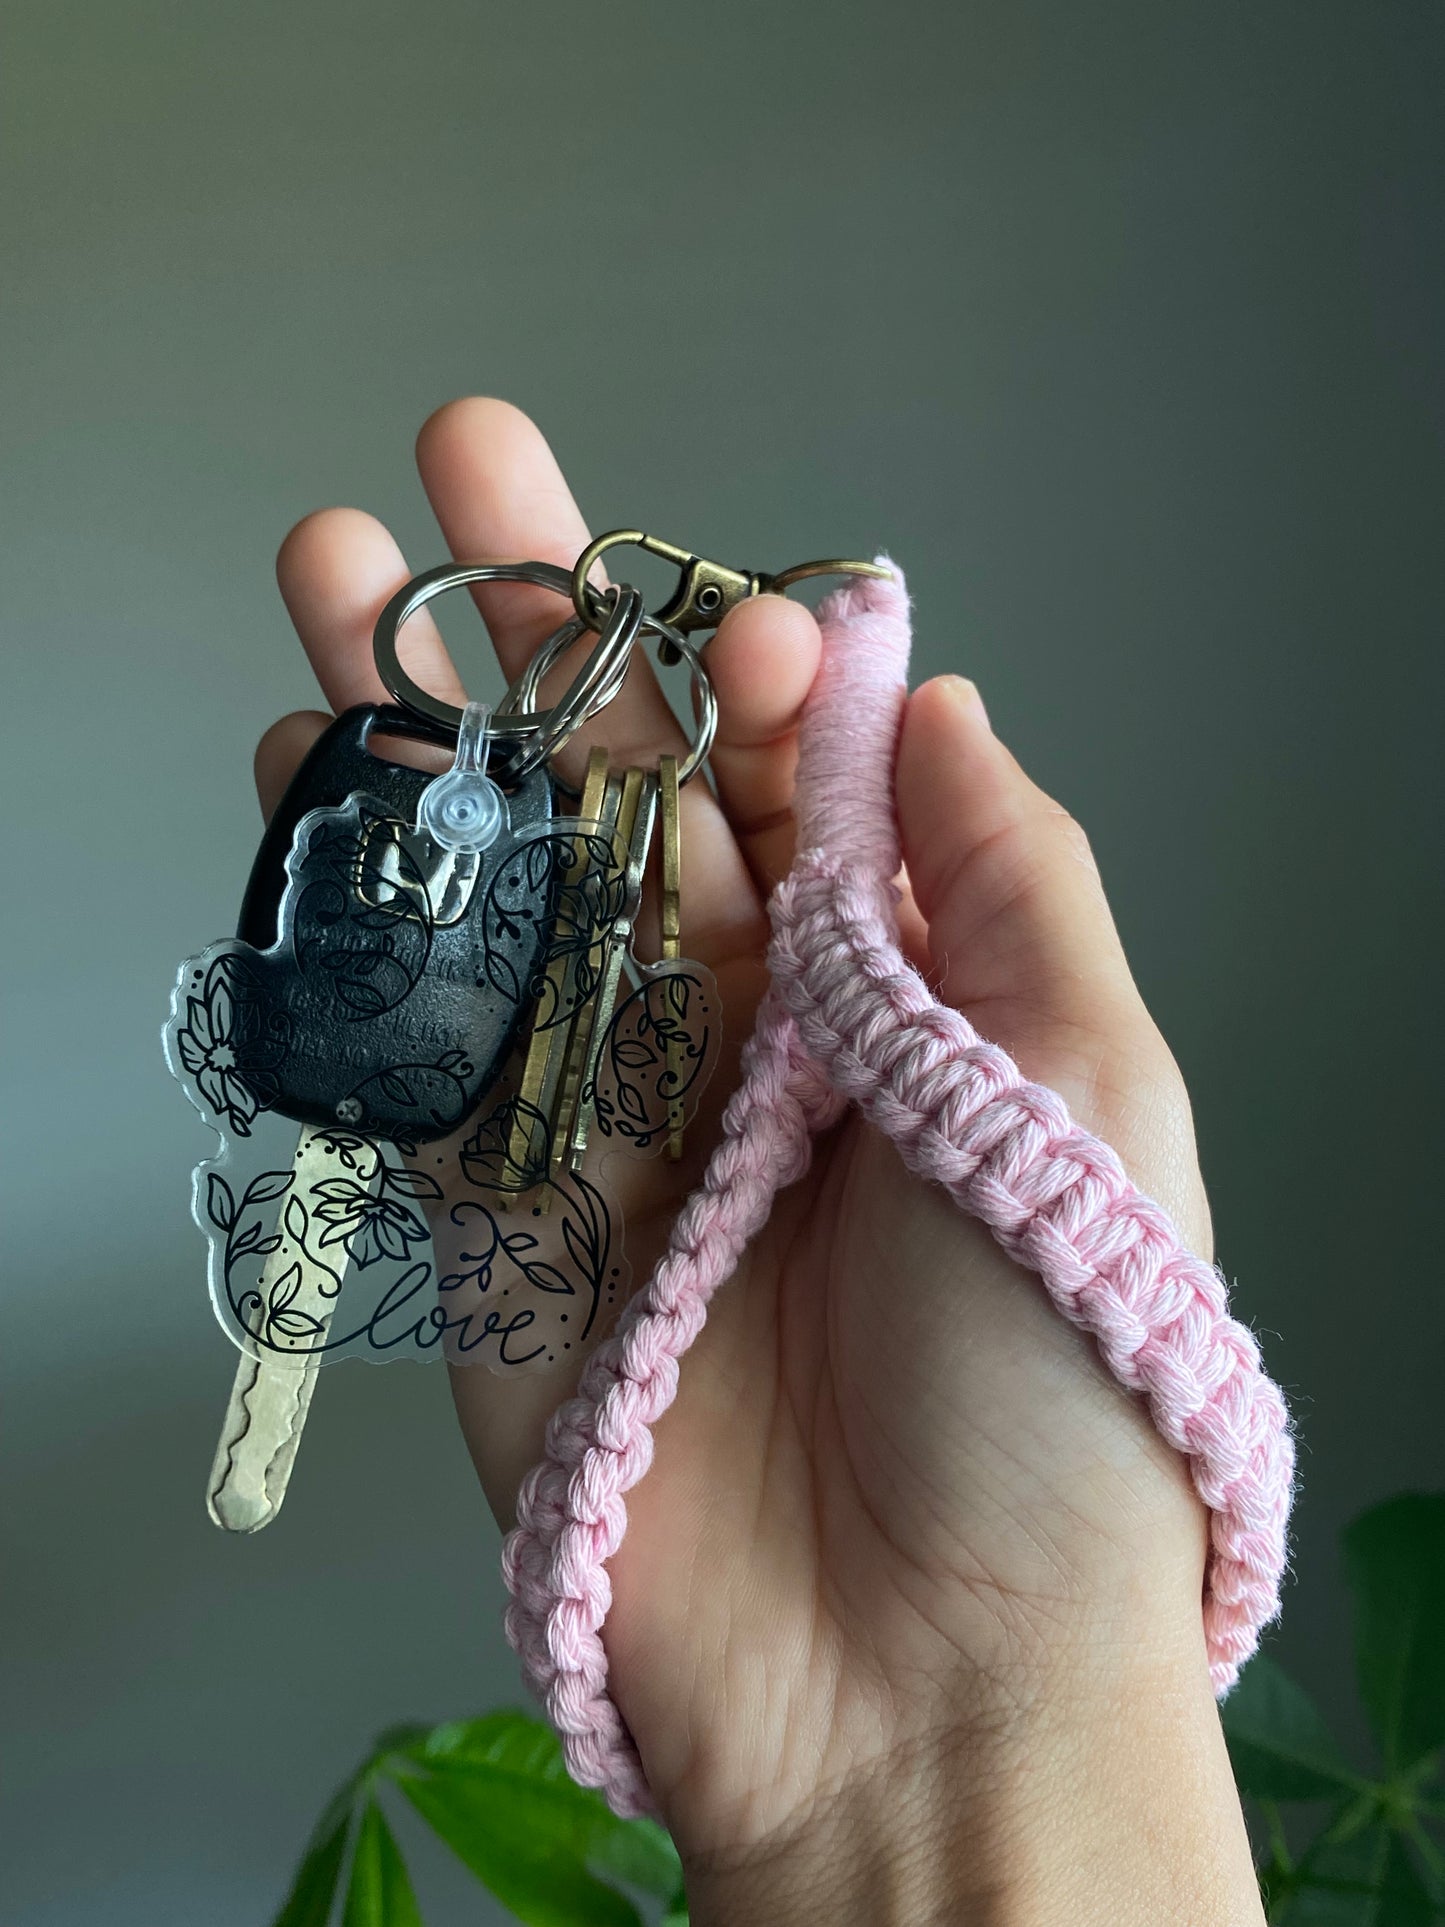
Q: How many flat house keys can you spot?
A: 5